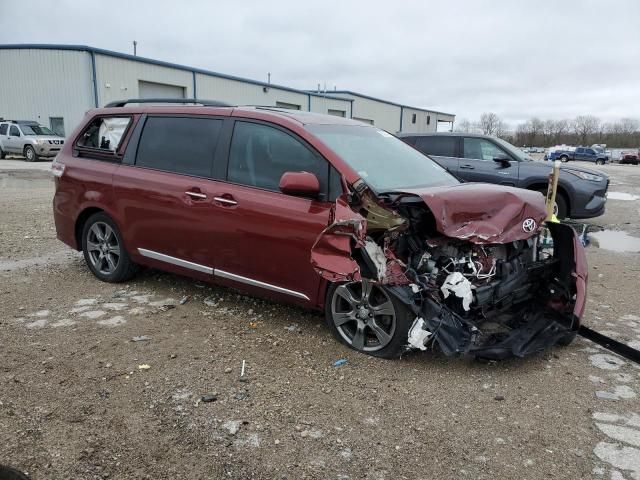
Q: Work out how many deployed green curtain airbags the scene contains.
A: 0